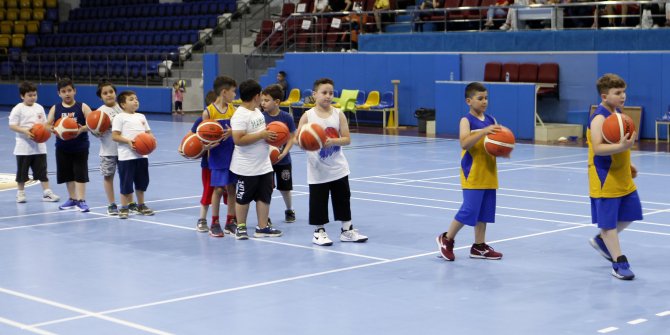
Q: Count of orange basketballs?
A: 11